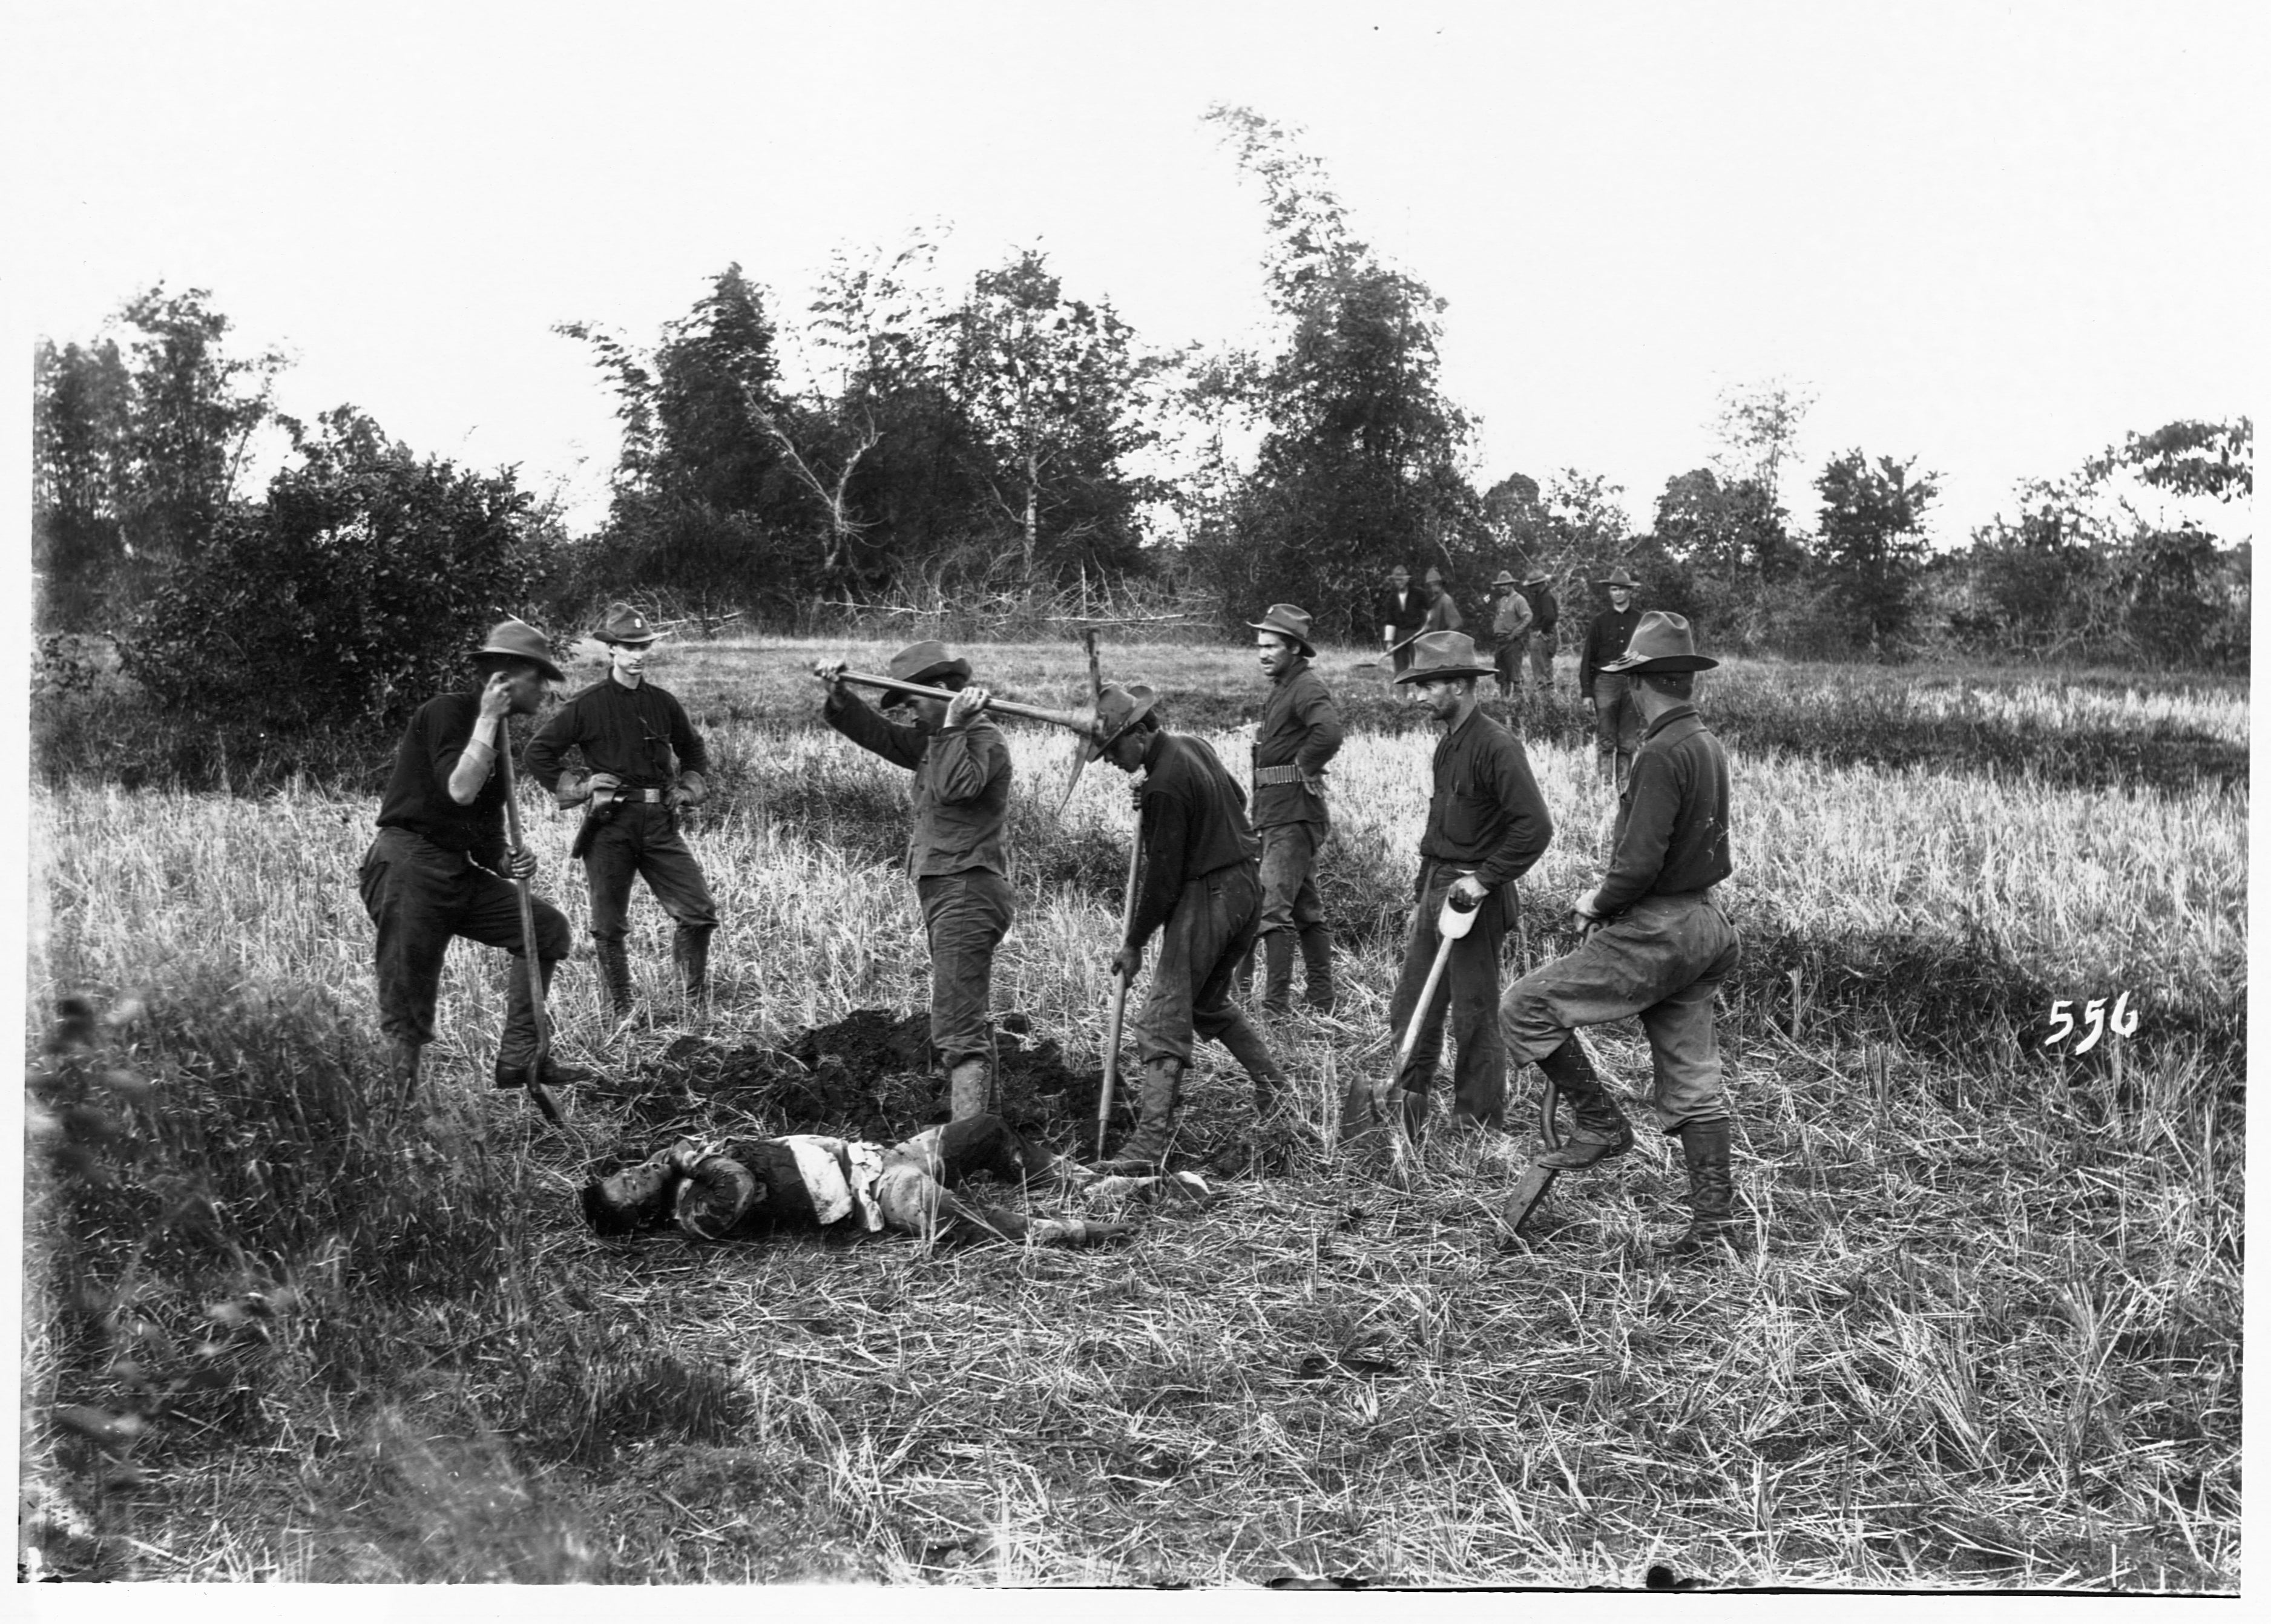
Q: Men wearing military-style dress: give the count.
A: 12